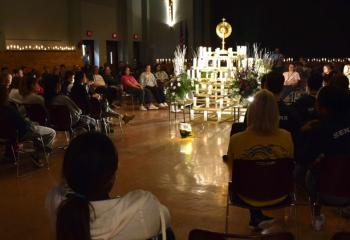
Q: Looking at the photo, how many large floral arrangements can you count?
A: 2